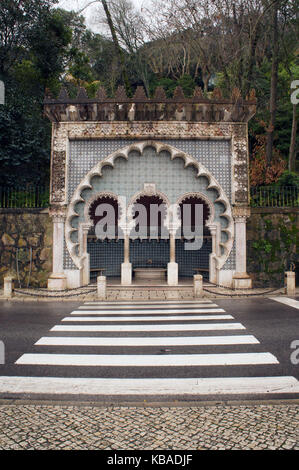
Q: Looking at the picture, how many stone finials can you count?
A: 12